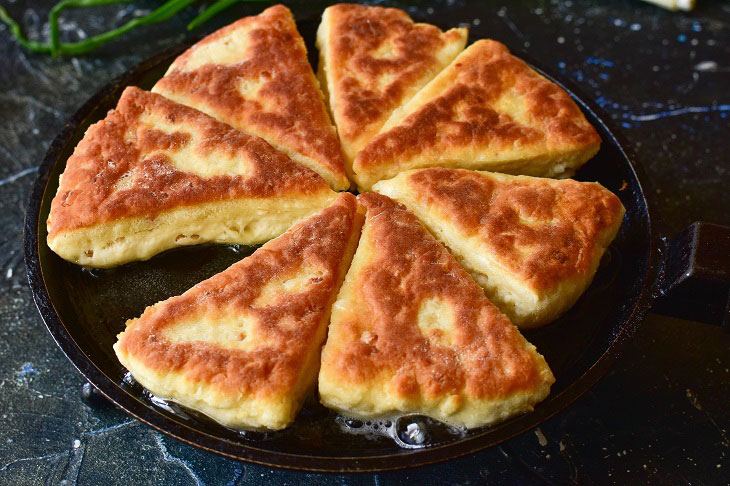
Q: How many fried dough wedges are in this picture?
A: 7